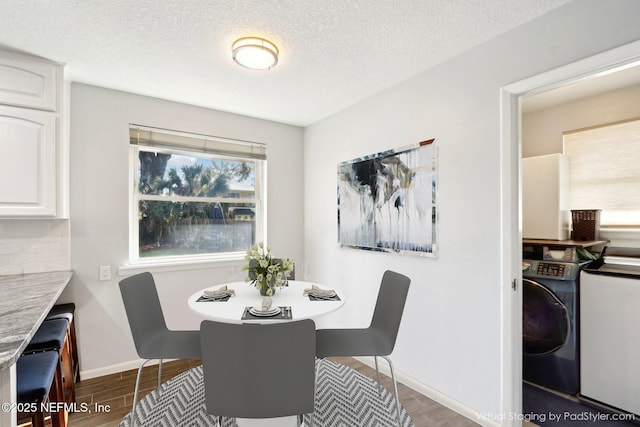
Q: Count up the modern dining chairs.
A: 4